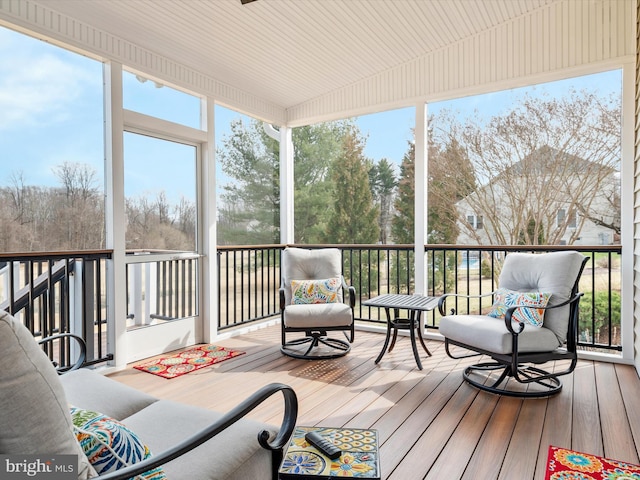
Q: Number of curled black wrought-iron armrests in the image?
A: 6